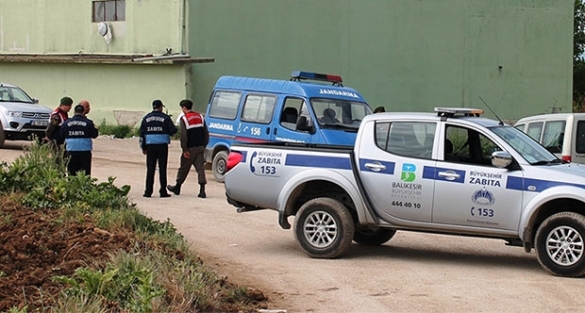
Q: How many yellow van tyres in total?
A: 0